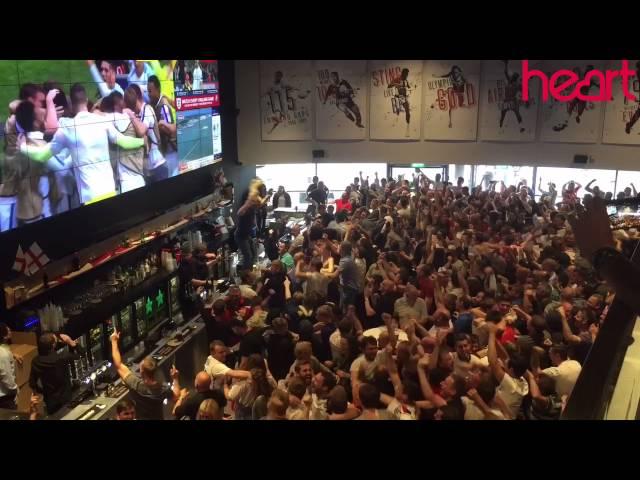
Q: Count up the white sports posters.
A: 7